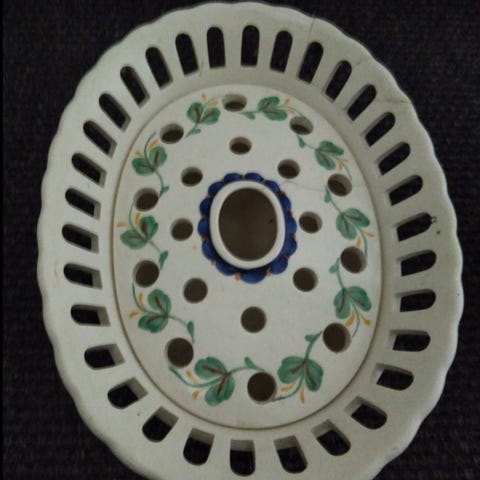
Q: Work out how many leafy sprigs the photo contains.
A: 10